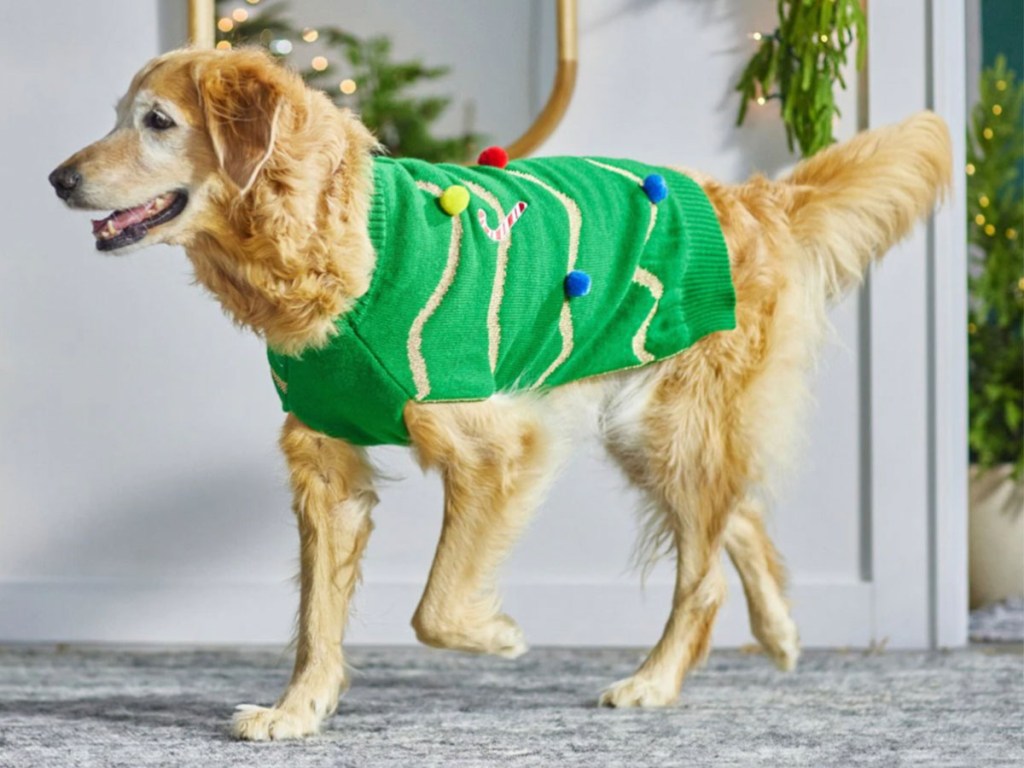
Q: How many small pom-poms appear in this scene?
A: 4